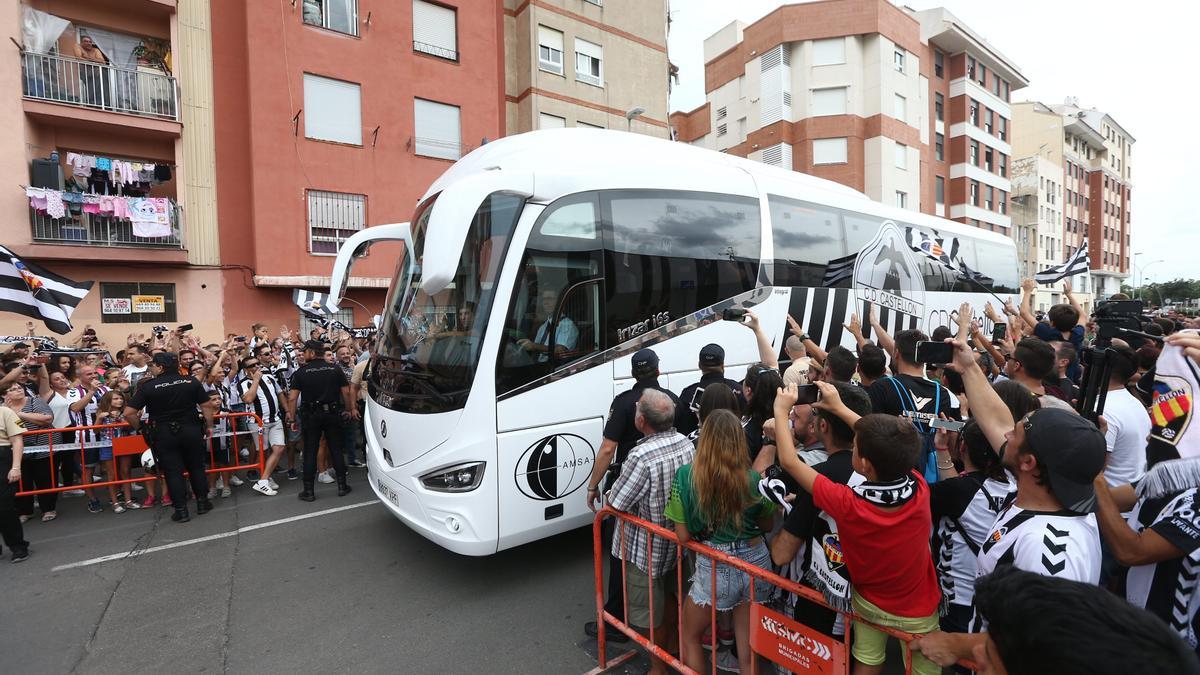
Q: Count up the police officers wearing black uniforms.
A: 4